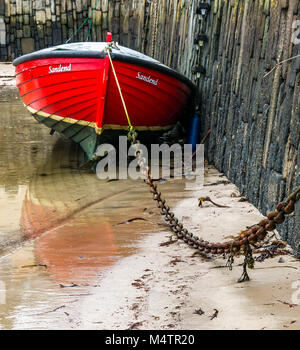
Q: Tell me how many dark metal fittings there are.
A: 3